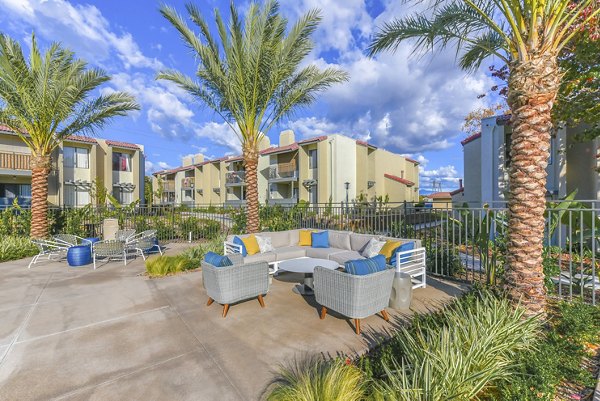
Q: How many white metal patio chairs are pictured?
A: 5